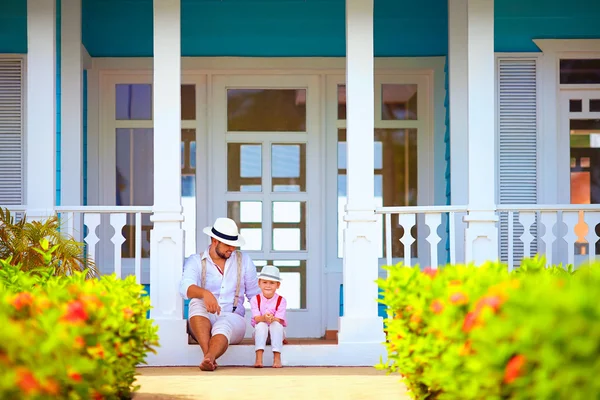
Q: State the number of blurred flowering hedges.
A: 2